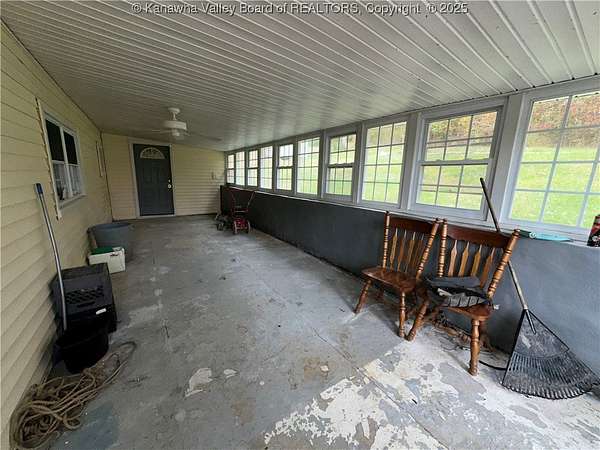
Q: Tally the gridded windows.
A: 10